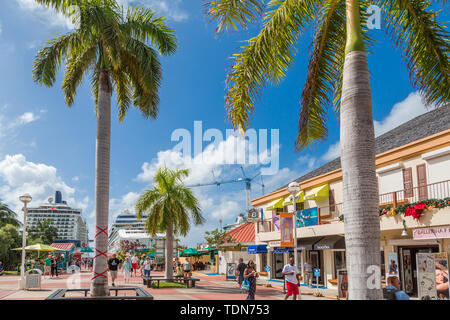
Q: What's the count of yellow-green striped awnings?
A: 3